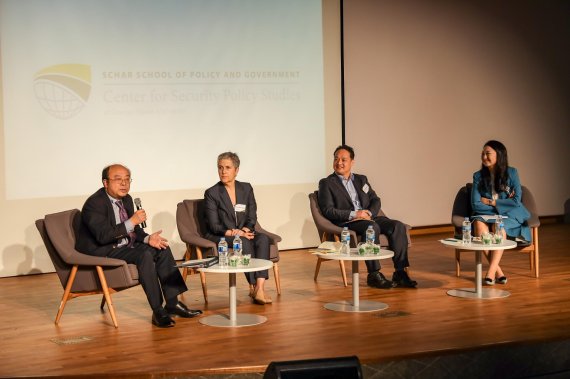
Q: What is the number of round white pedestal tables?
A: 3